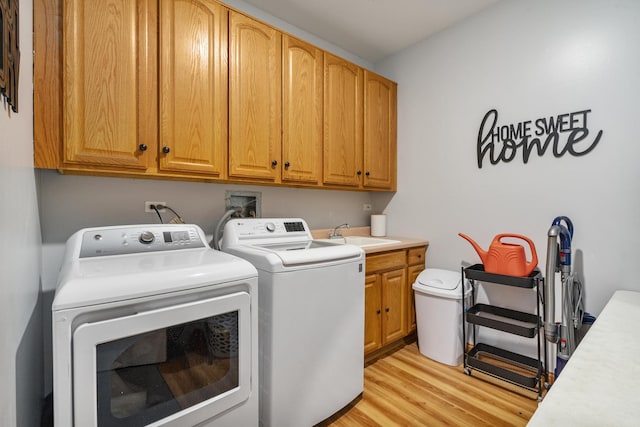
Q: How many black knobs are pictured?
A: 9